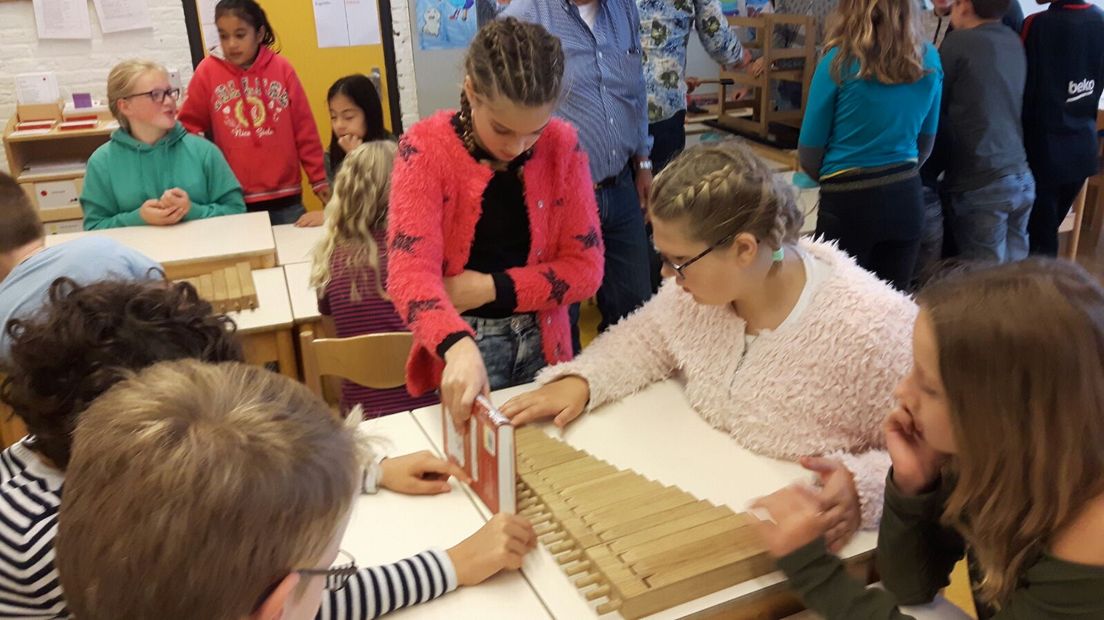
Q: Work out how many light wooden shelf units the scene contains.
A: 1